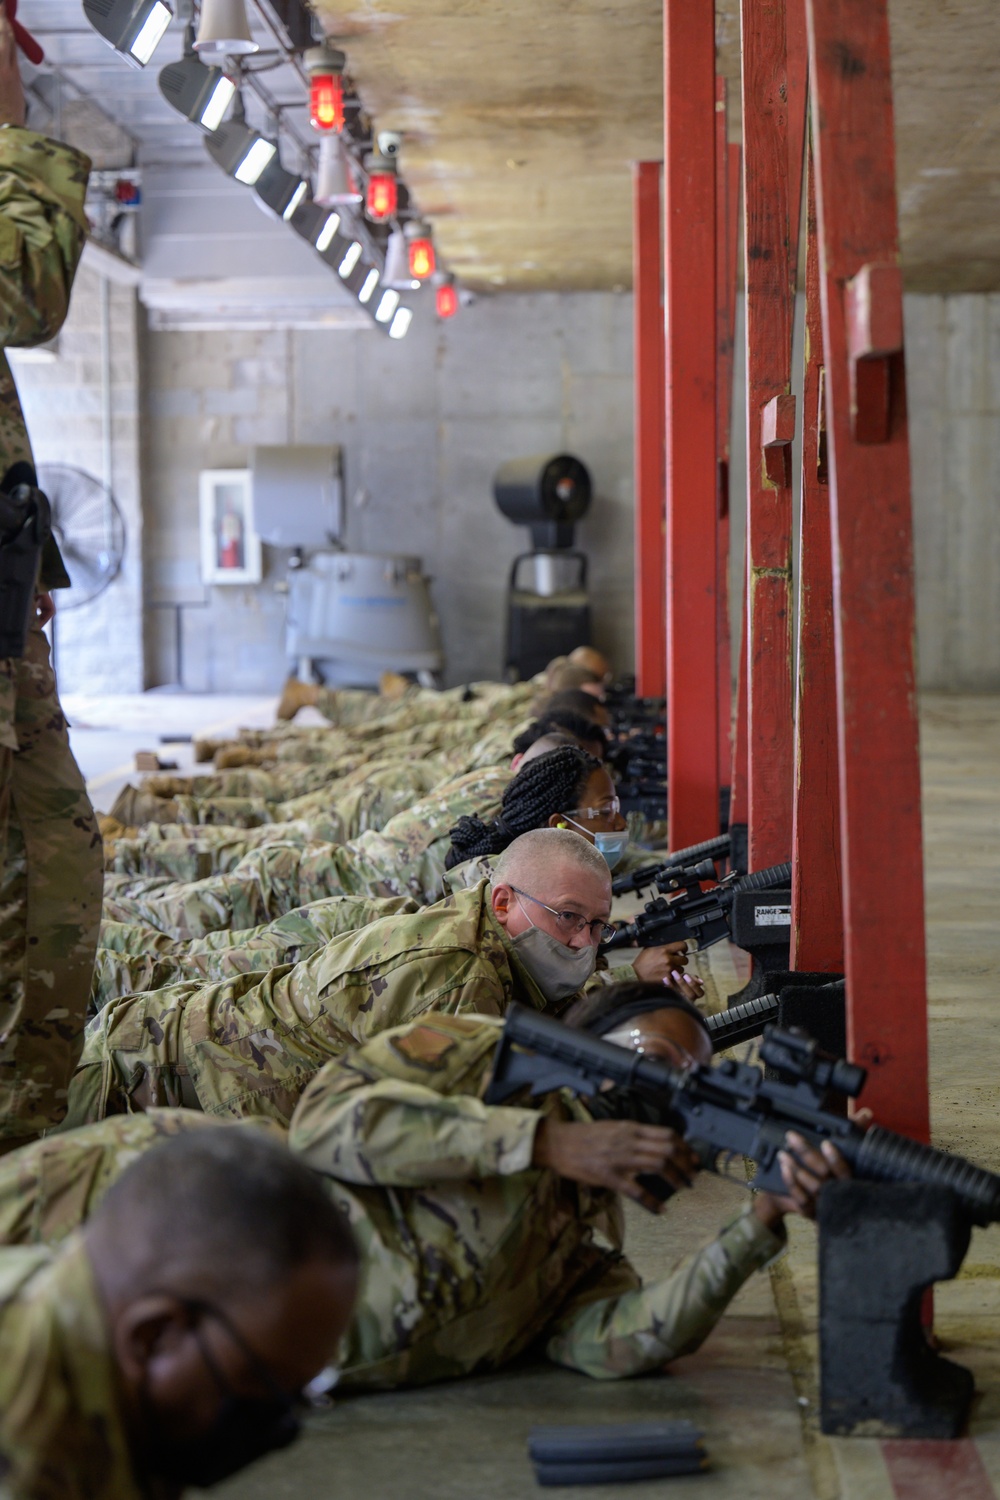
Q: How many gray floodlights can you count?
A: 9